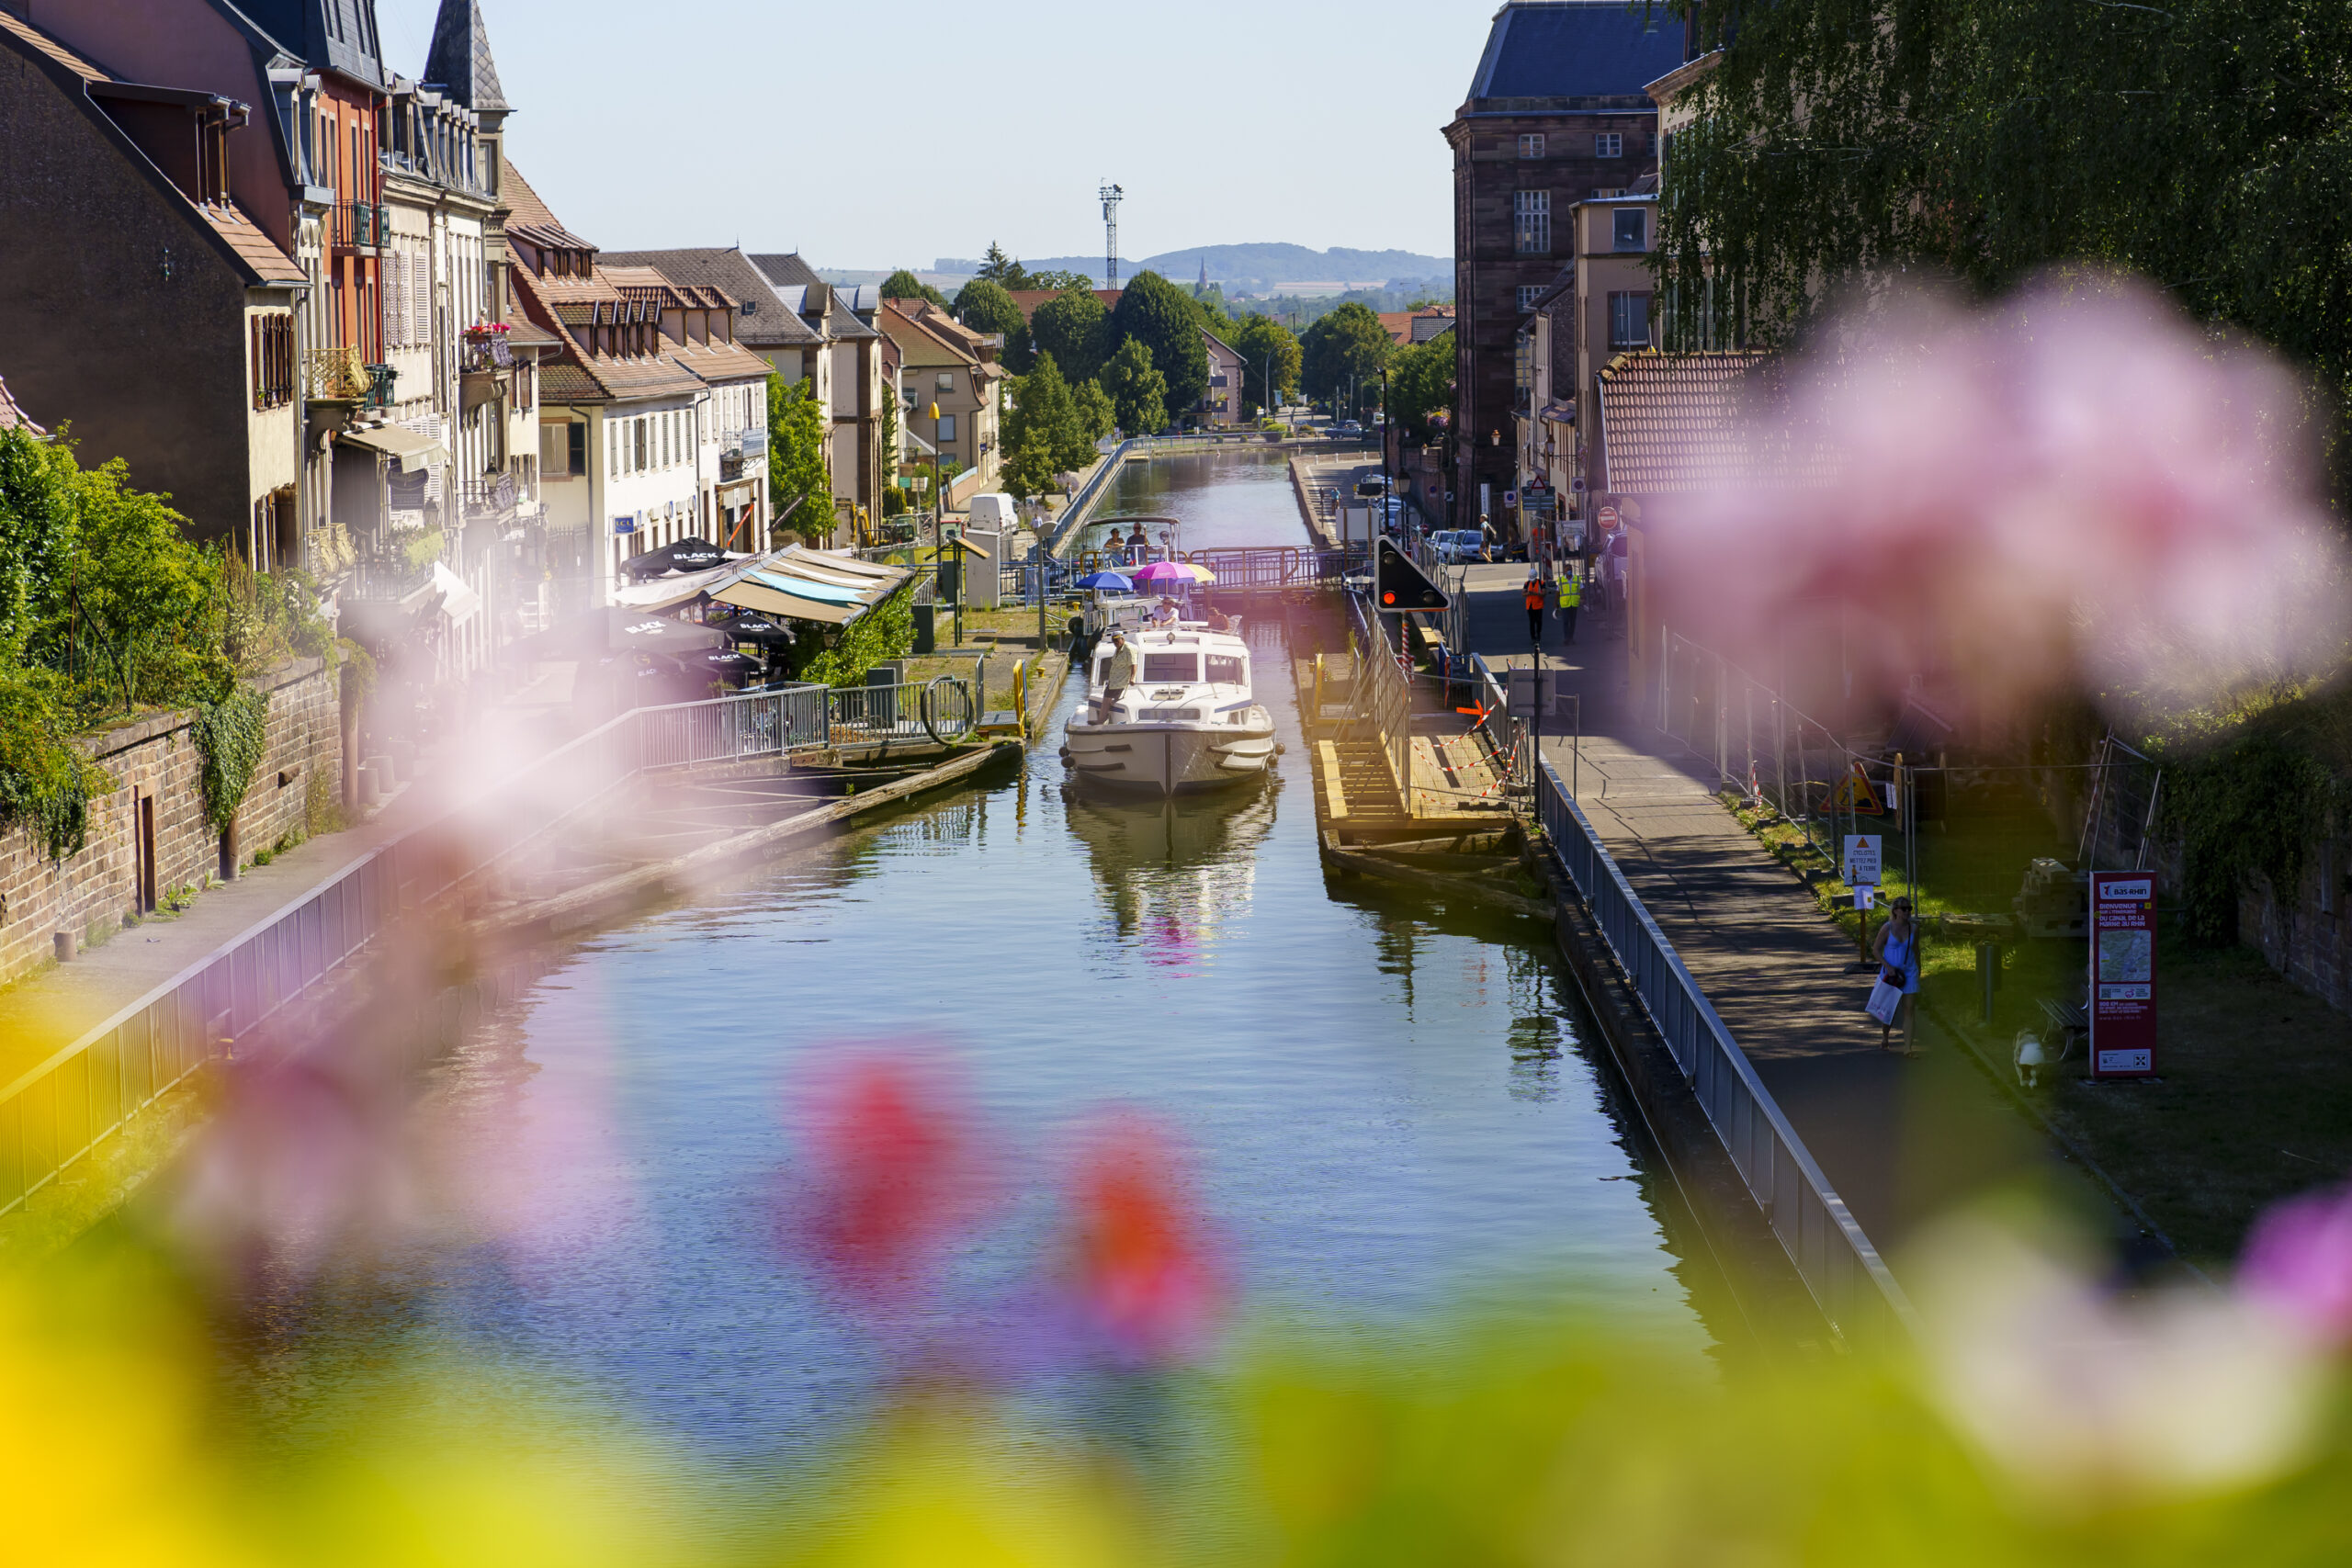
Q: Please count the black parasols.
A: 5